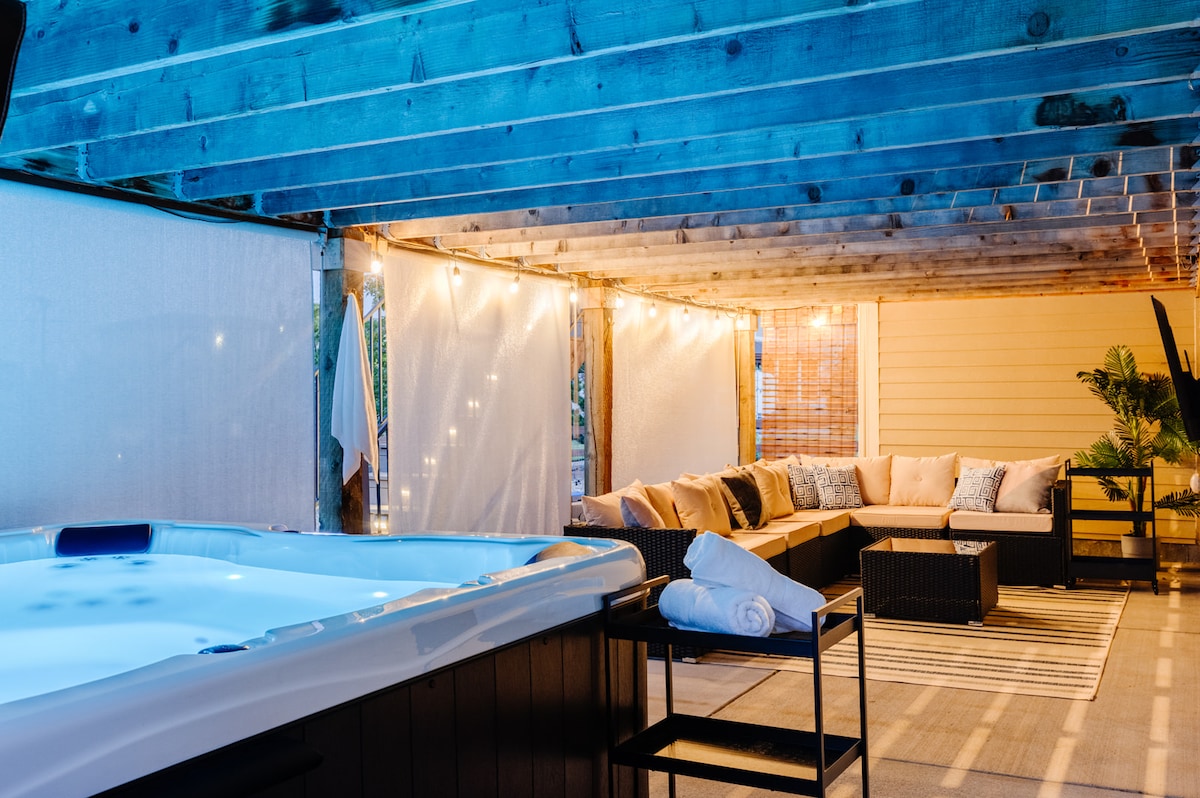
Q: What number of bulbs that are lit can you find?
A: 10